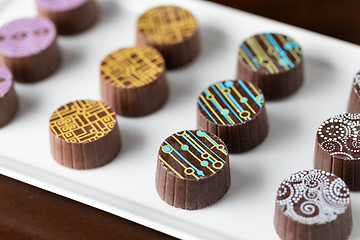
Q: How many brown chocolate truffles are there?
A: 12